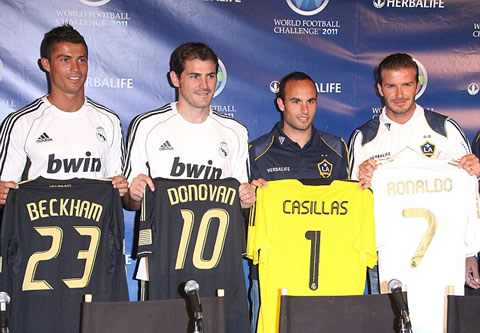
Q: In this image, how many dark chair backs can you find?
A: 3